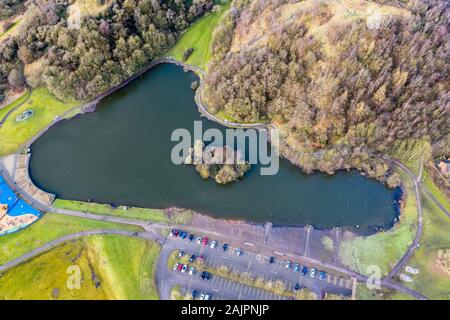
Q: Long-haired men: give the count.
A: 0